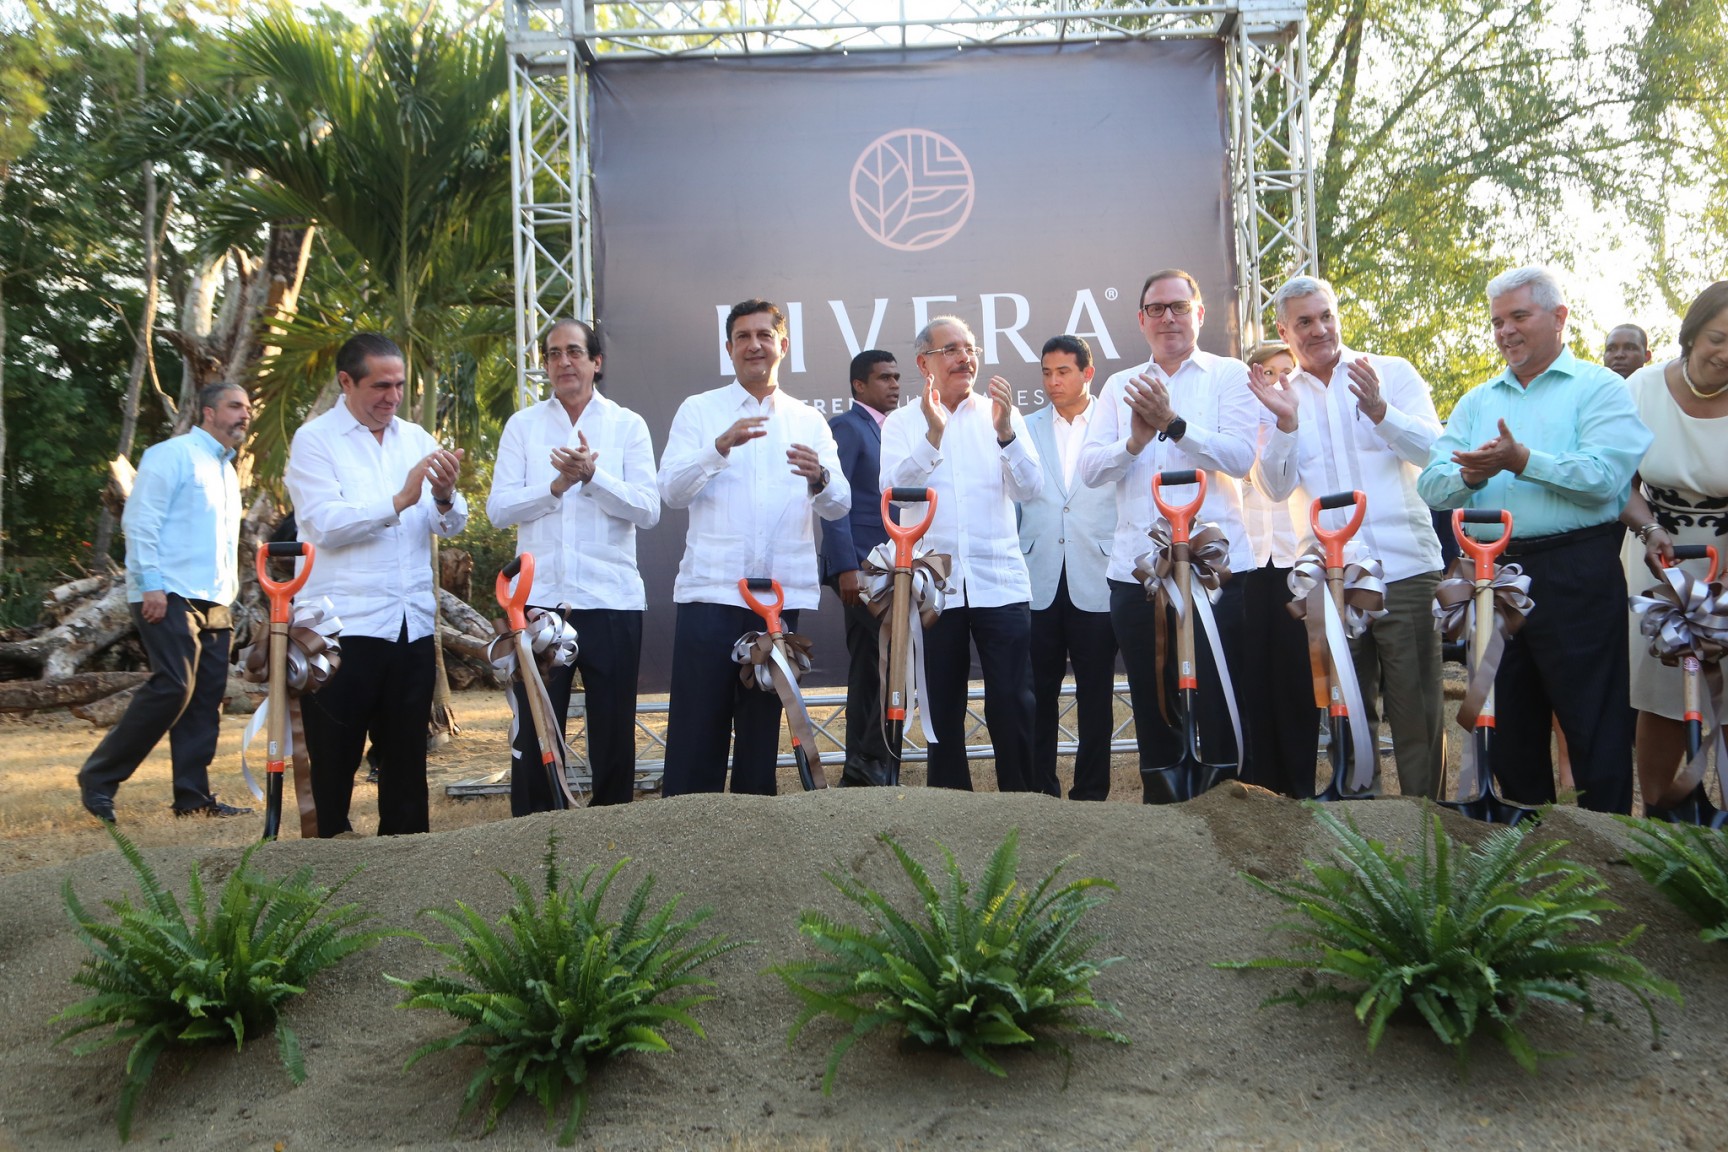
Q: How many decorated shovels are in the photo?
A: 8